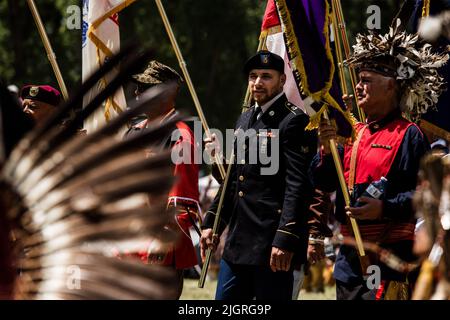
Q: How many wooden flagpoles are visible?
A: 6